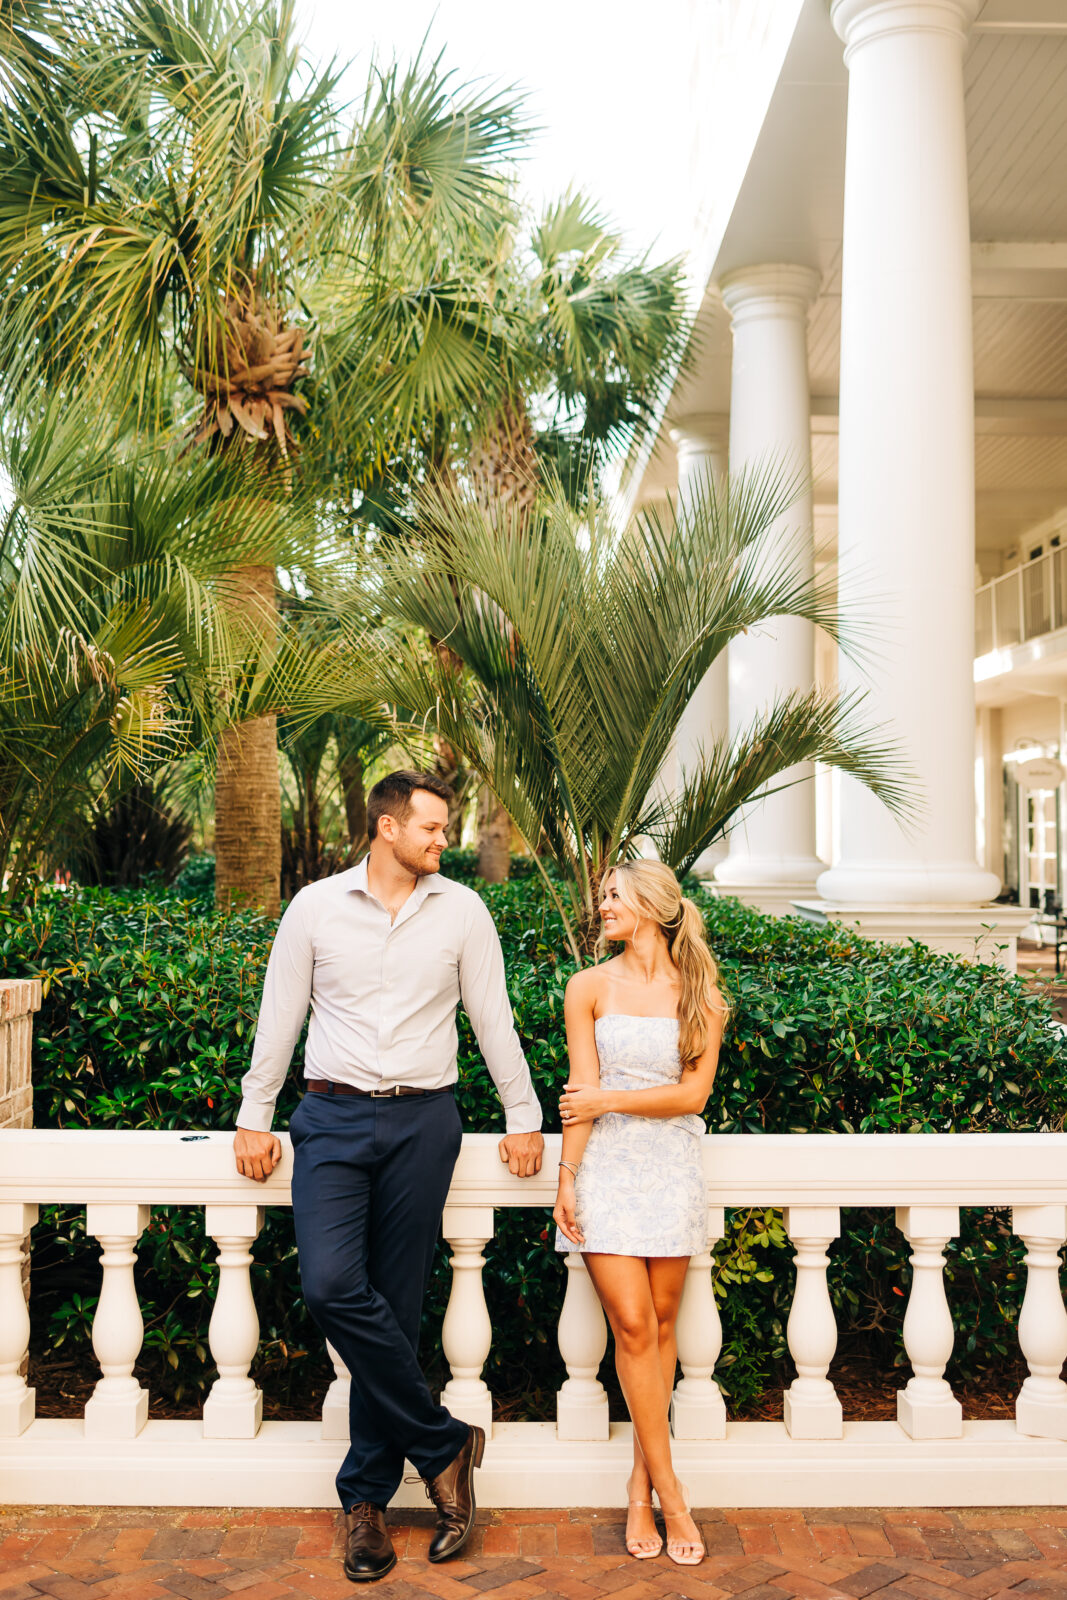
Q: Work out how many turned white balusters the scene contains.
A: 10